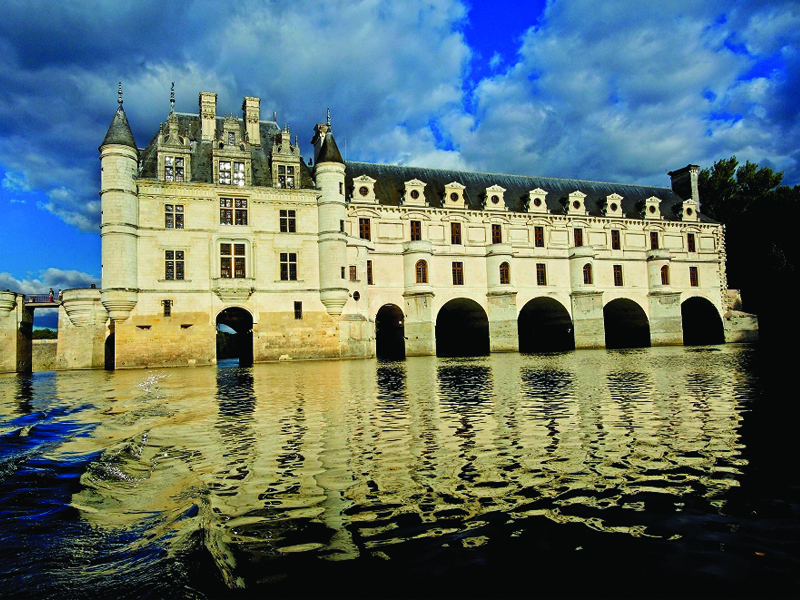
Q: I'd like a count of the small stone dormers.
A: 9